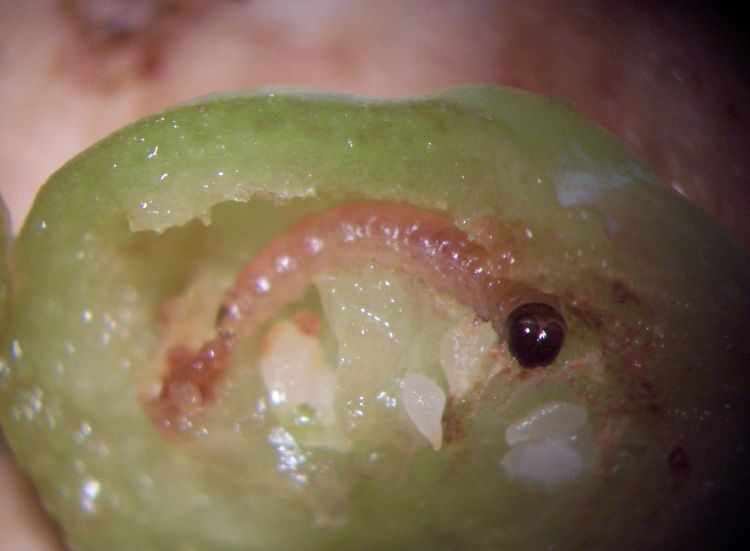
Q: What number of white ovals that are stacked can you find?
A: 2